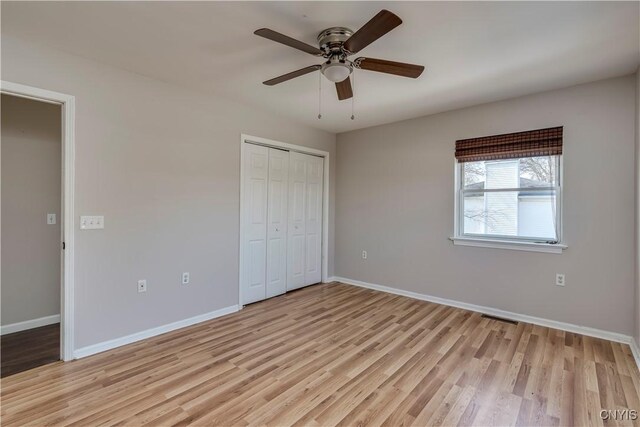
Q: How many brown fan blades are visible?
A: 5